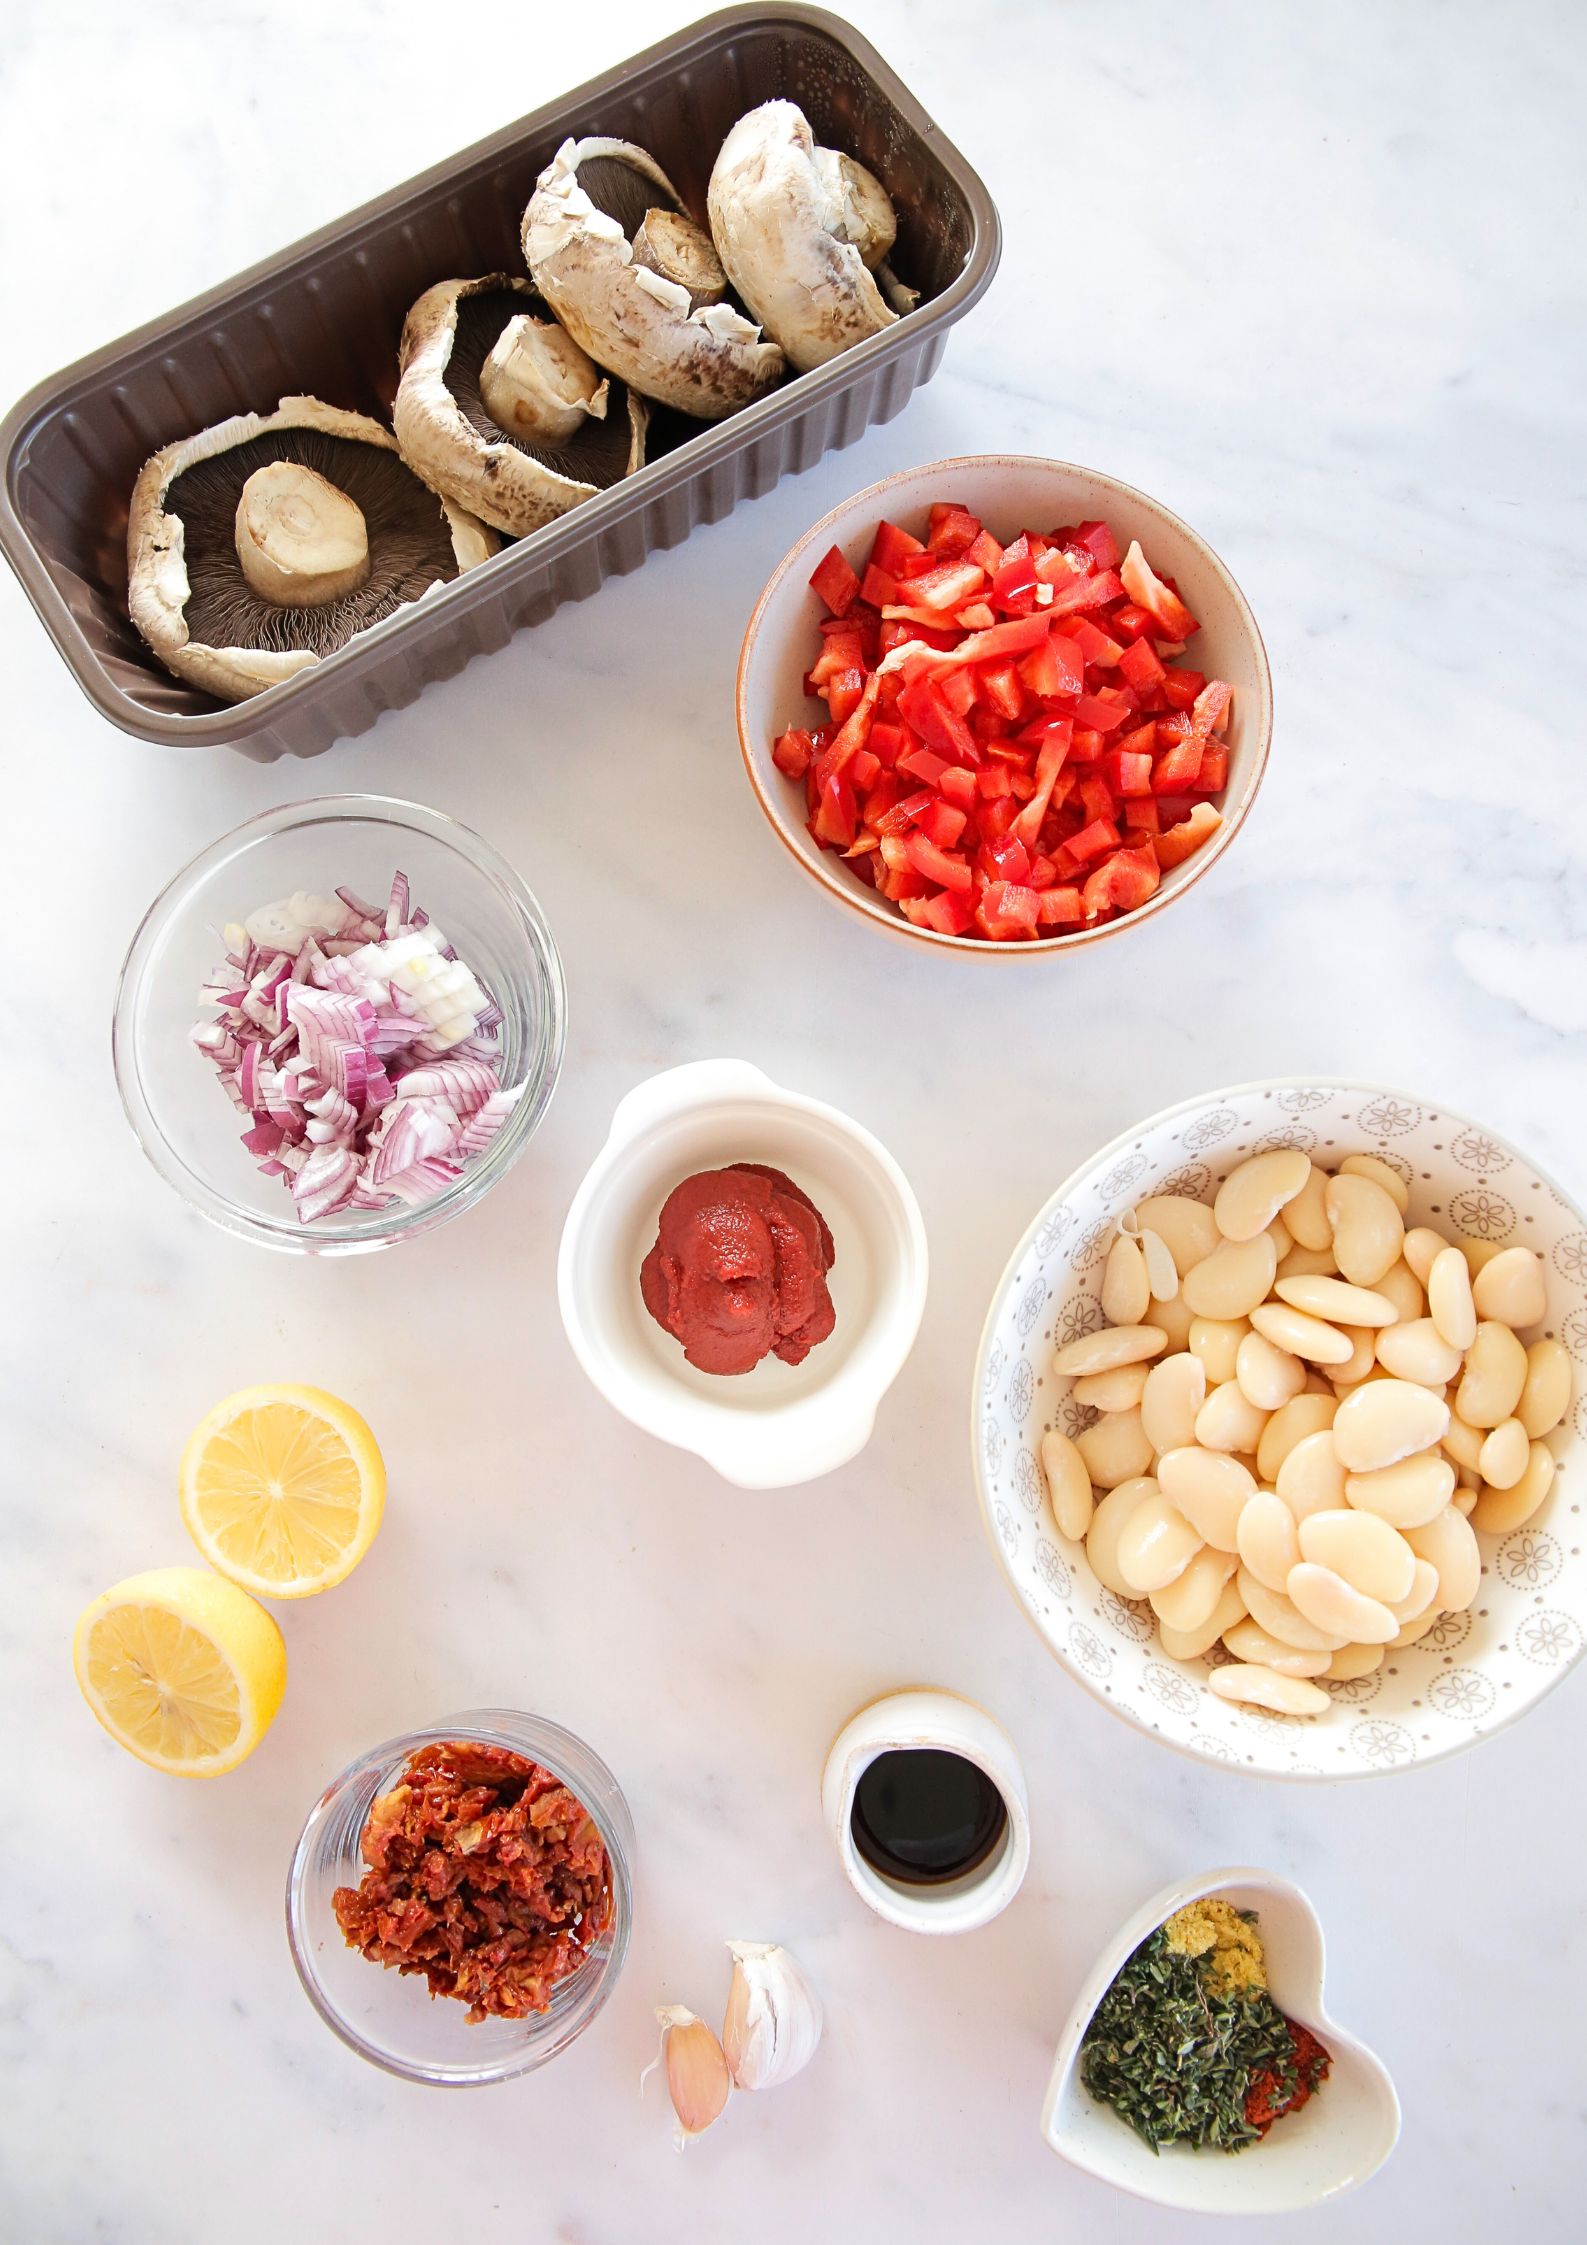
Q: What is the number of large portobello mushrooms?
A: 4